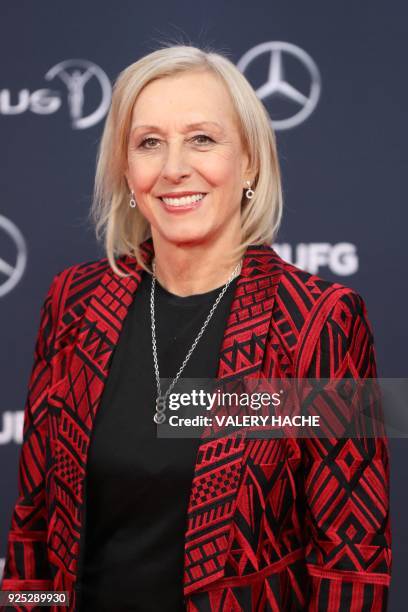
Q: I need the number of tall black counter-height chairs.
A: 0